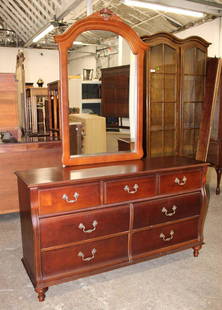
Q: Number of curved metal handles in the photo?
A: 7